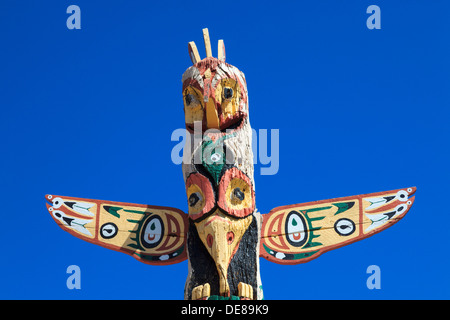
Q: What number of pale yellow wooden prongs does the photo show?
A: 3